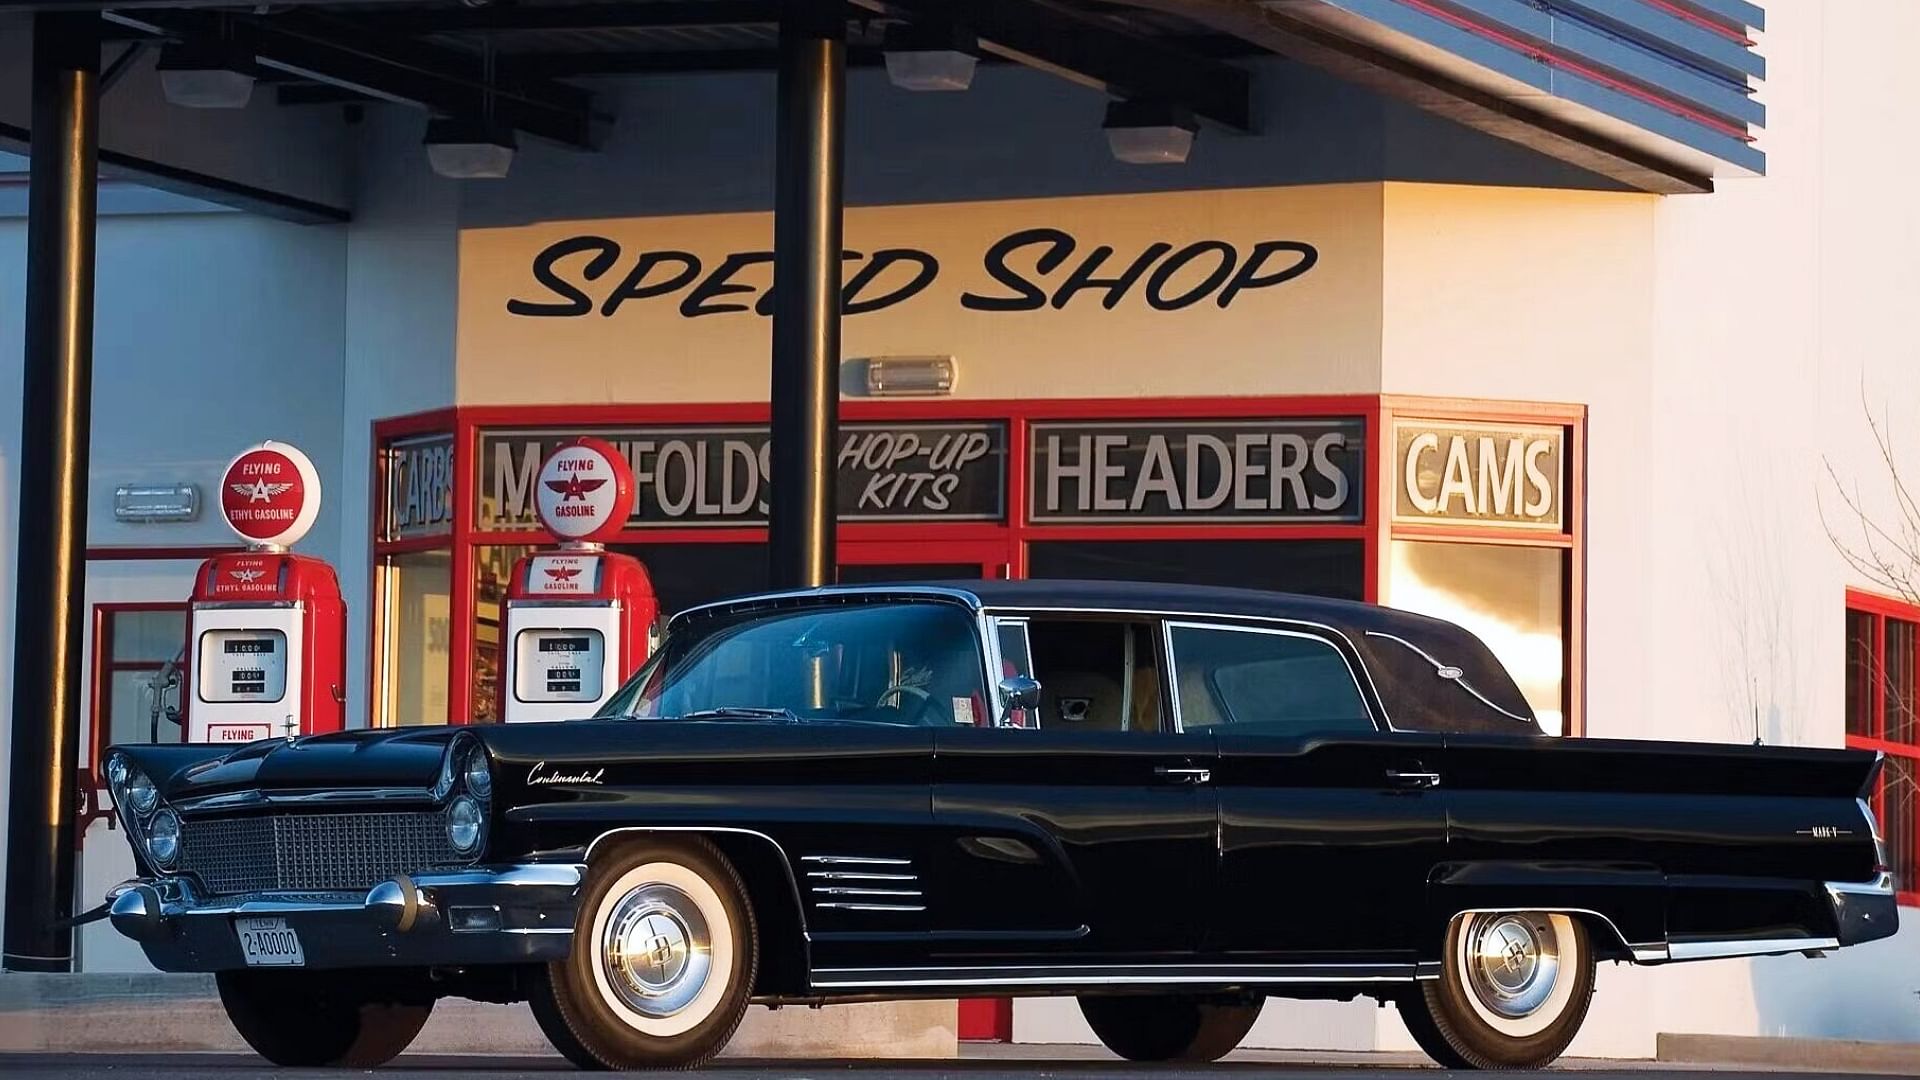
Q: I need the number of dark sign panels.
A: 5